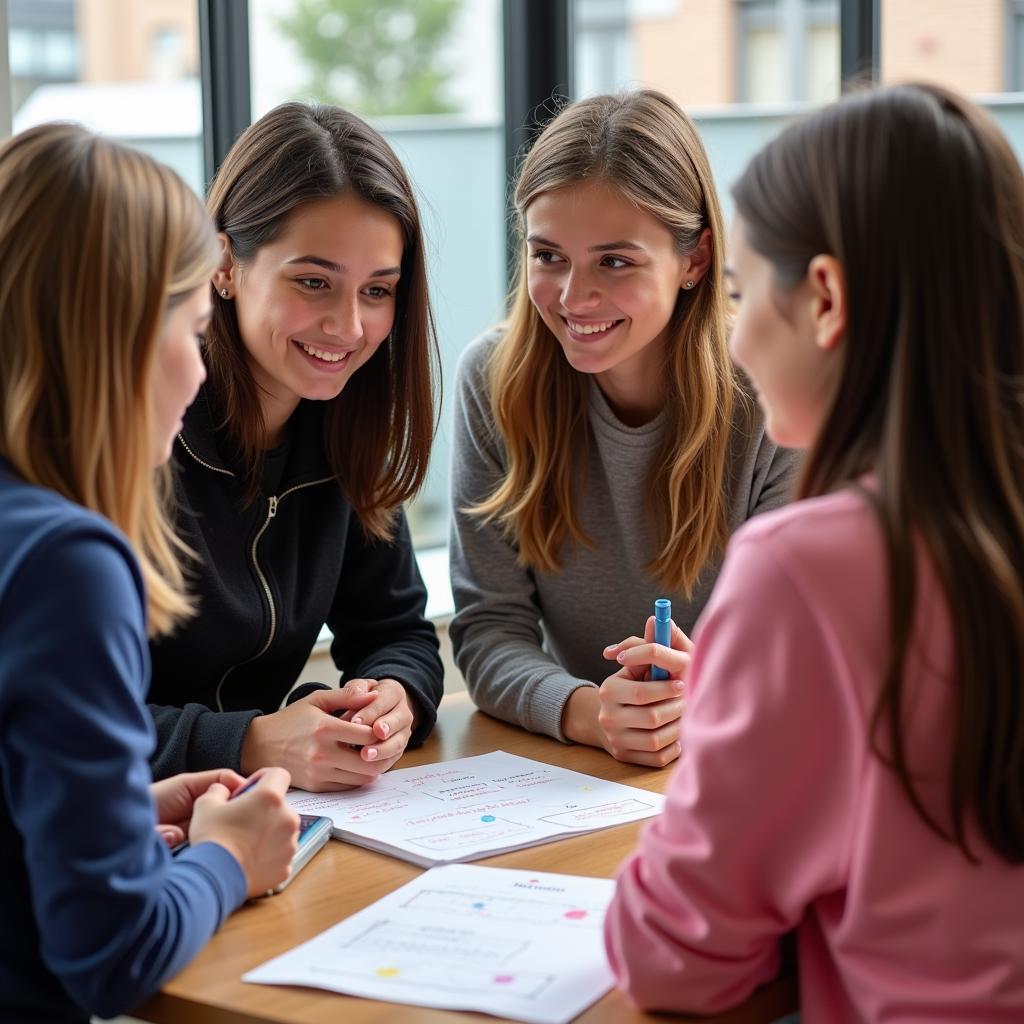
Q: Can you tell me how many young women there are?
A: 4